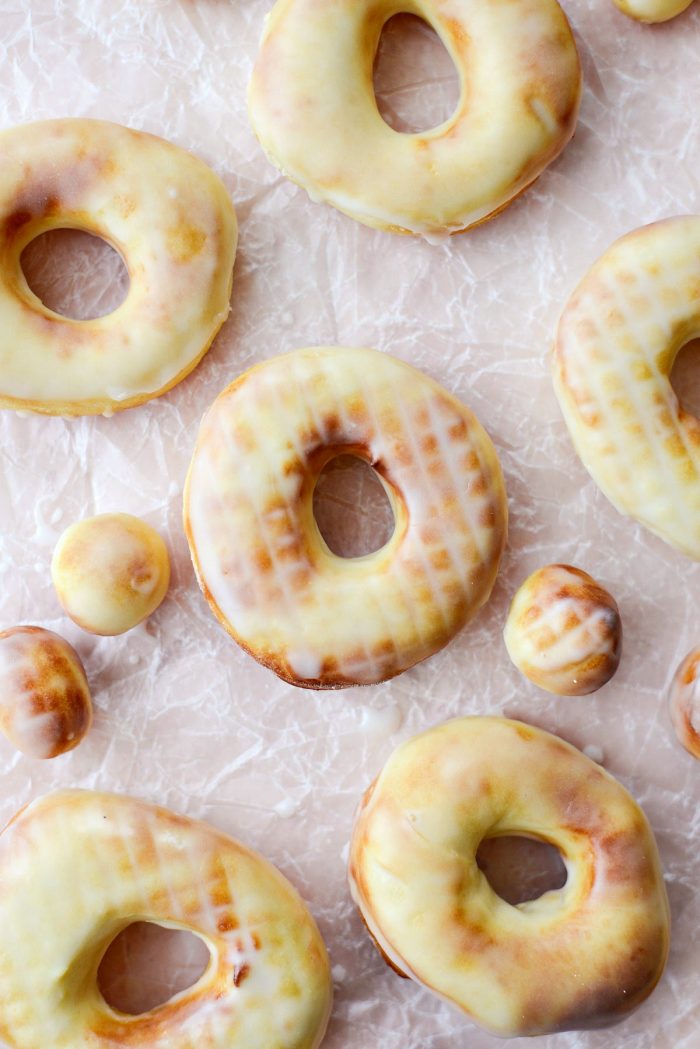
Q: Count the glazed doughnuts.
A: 6